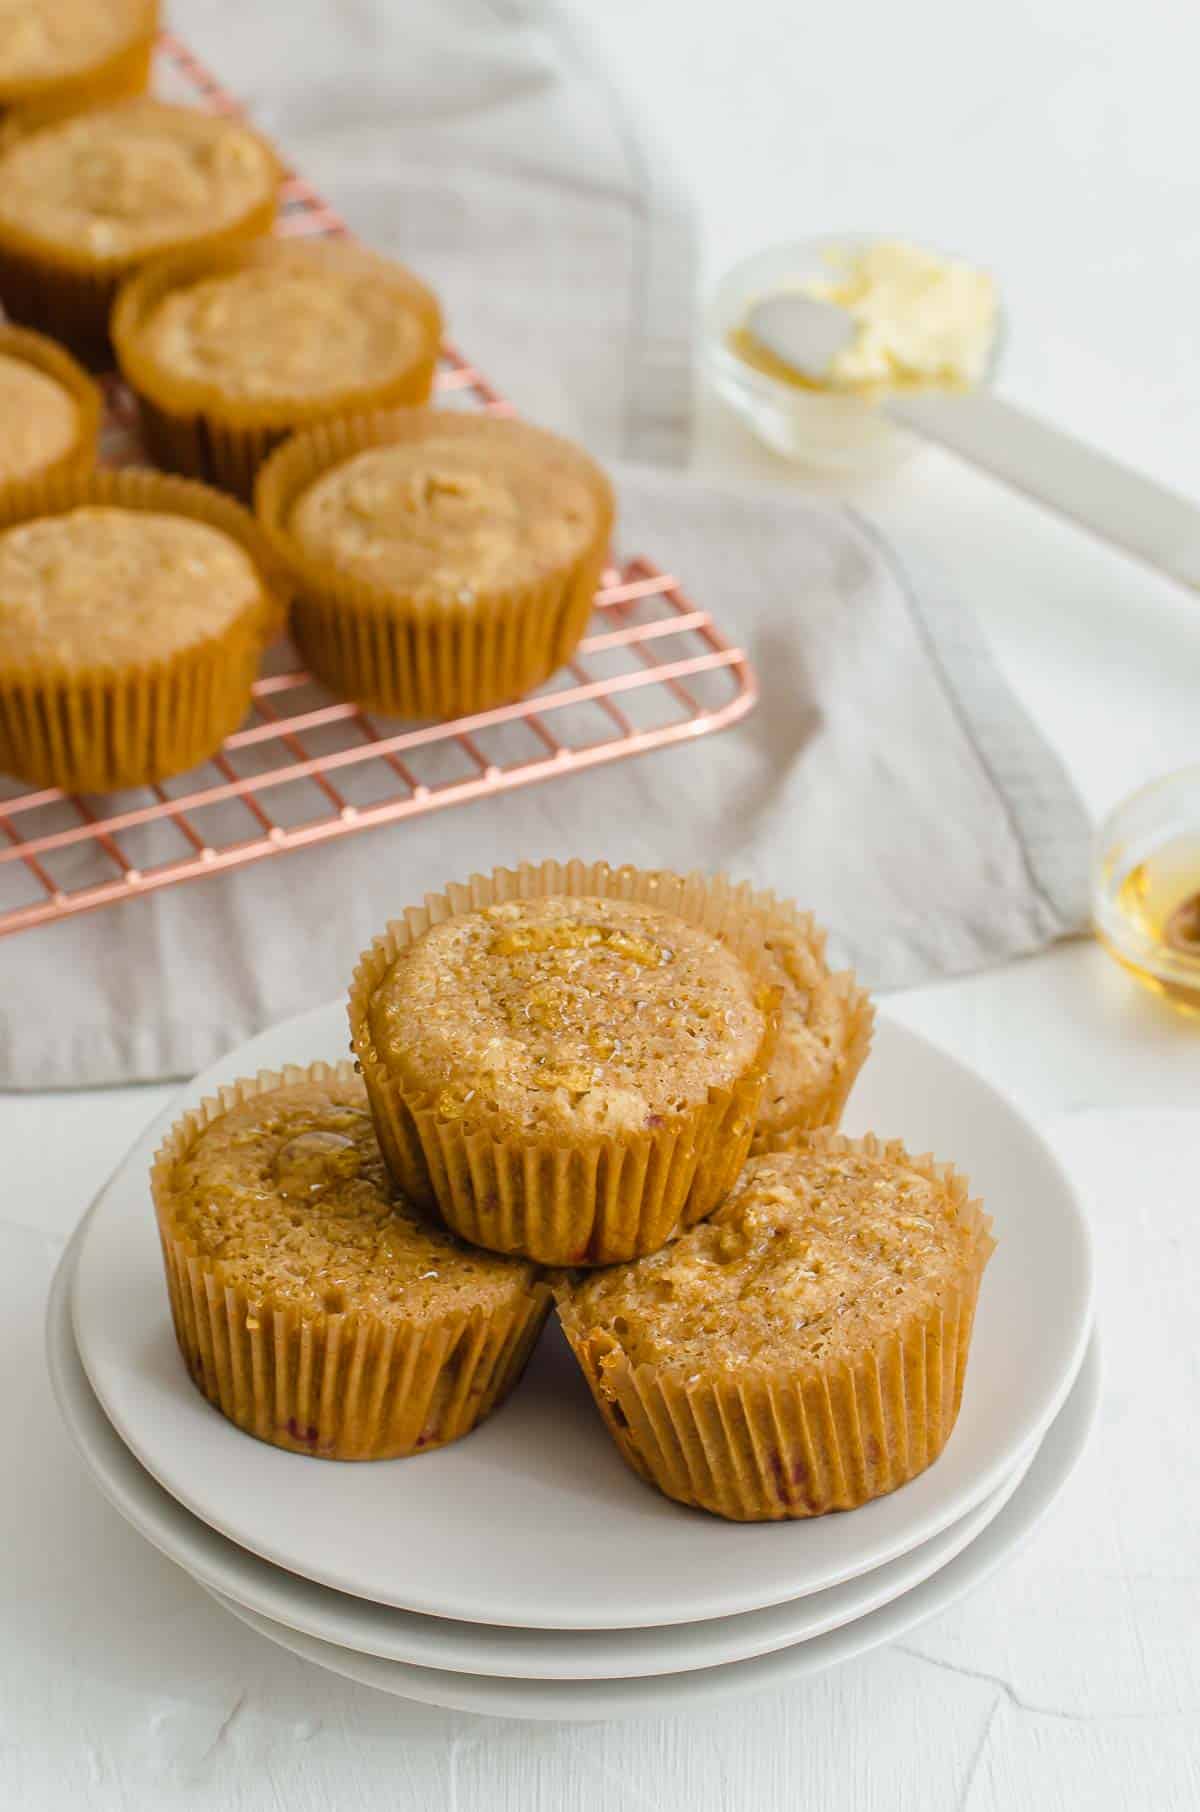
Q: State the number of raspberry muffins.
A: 10